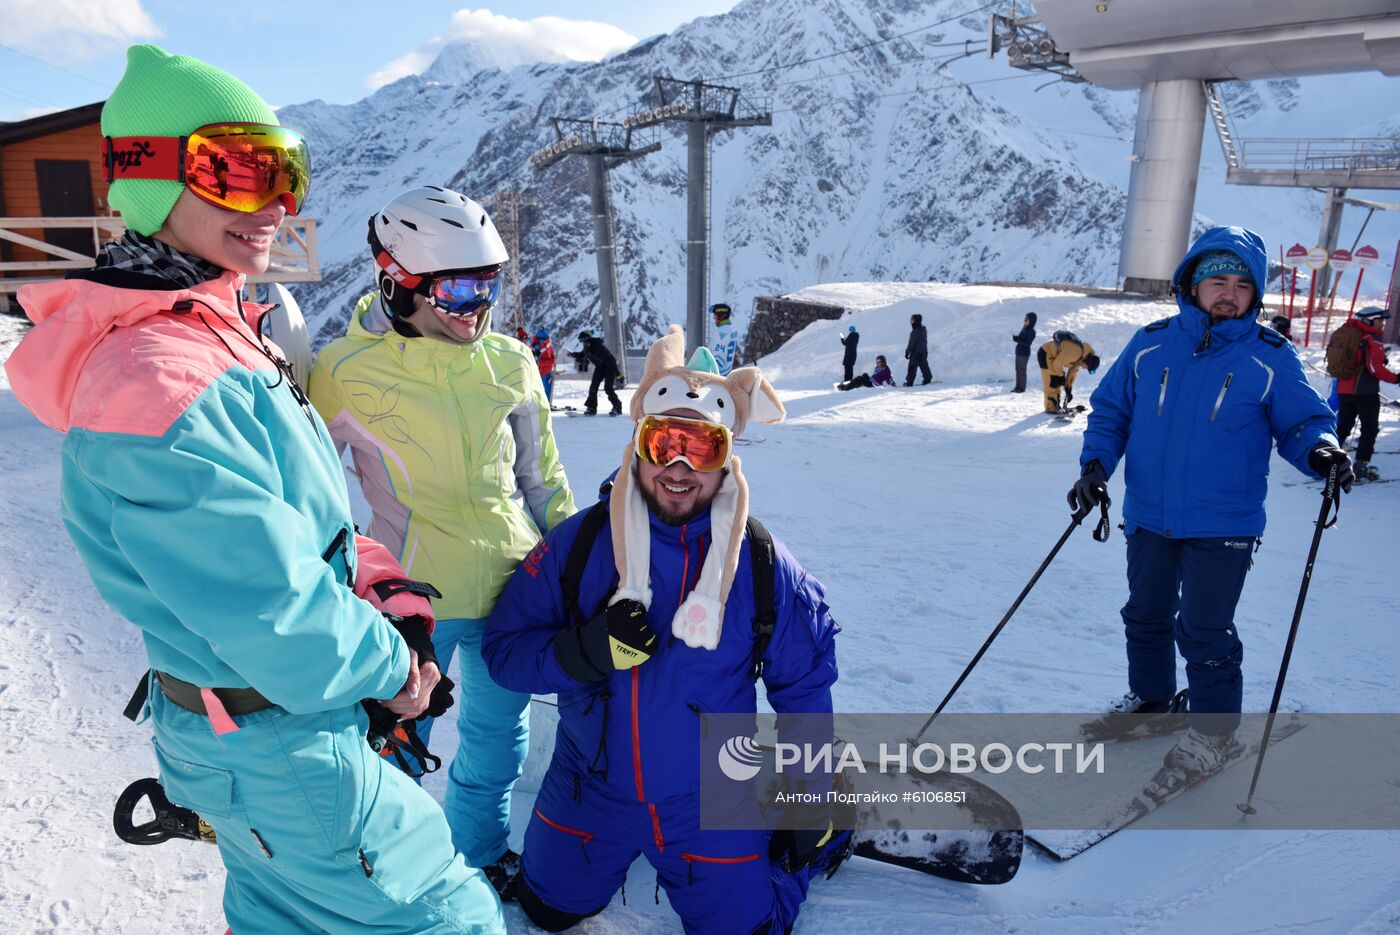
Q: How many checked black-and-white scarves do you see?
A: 1